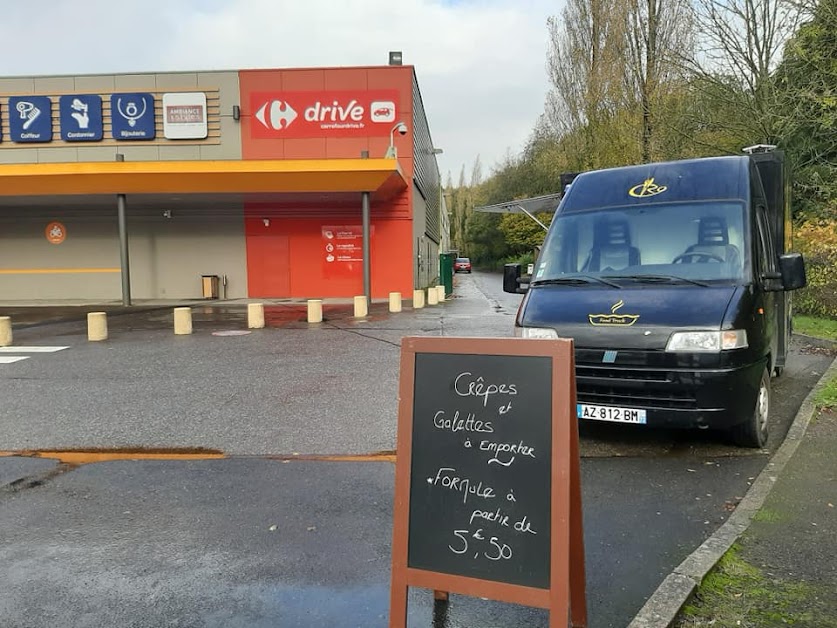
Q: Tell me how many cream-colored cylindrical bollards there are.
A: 10